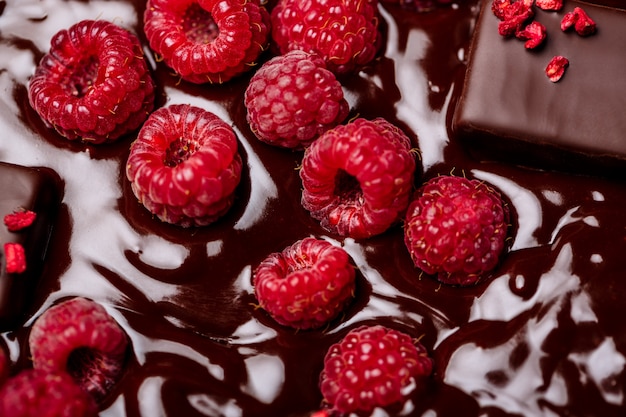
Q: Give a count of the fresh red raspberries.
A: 11